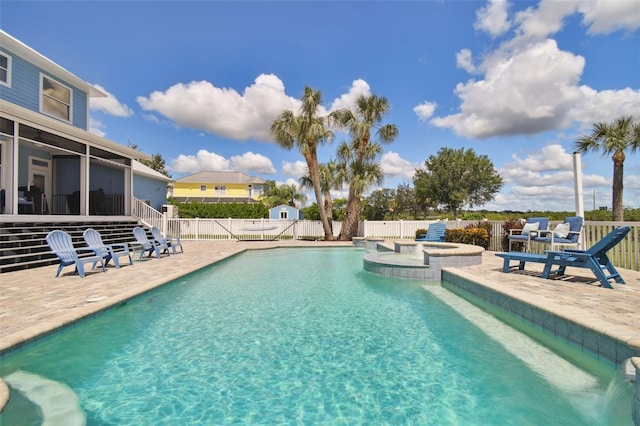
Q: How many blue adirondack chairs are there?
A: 4